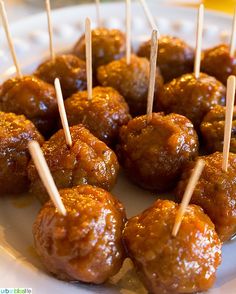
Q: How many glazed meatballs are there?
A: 15